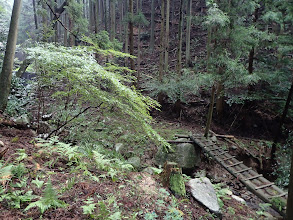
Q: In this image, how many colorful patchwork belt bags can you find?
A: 0